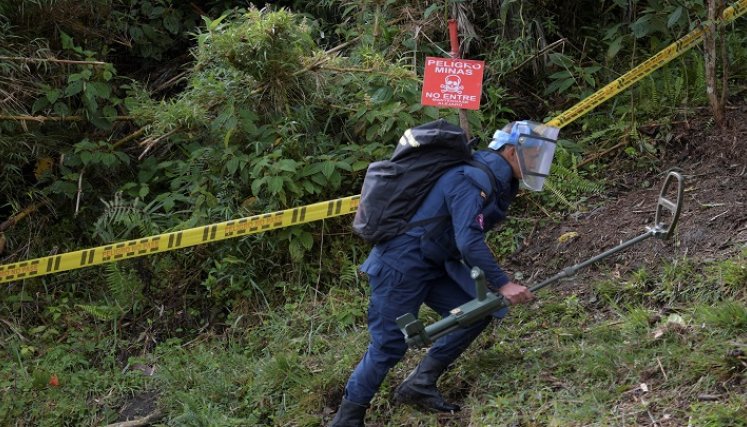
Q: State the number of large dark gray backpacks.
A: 1